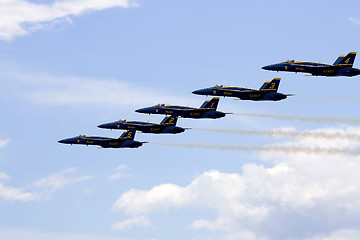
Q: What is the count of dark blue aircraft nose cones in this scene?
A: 5